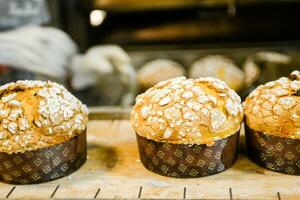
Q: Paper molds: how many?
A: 3